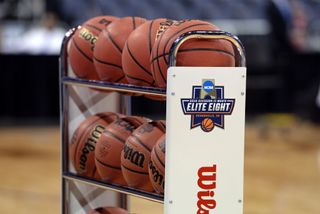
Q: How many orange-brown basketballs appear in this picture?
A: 9